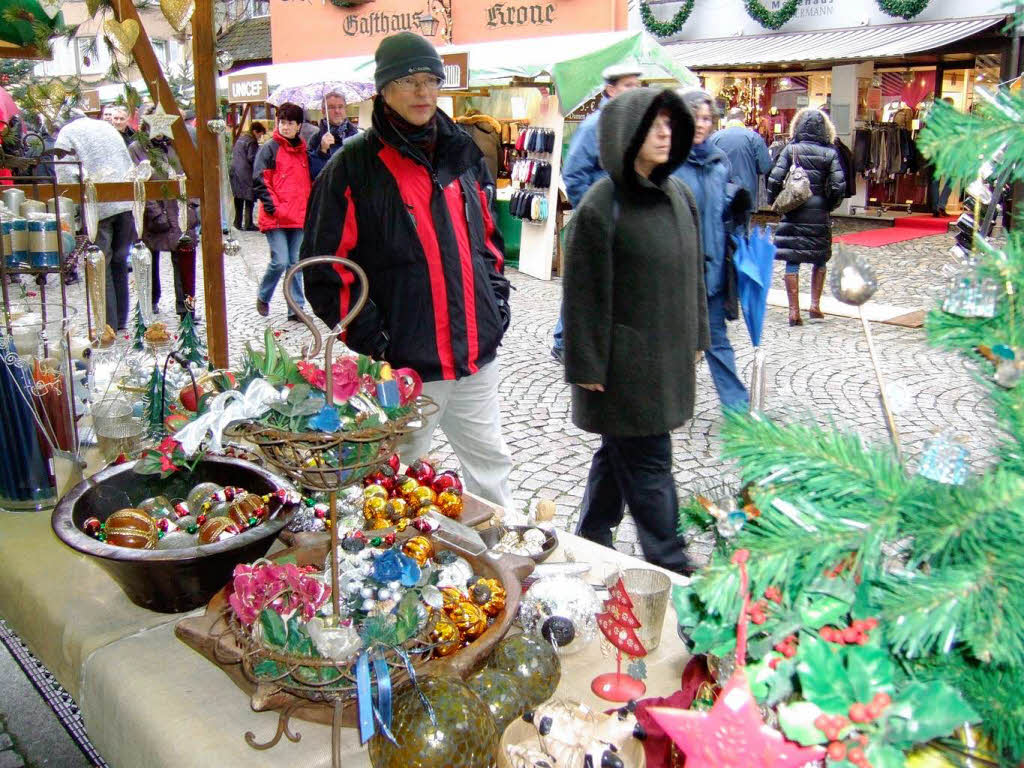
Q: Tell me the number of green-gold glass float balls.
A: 3